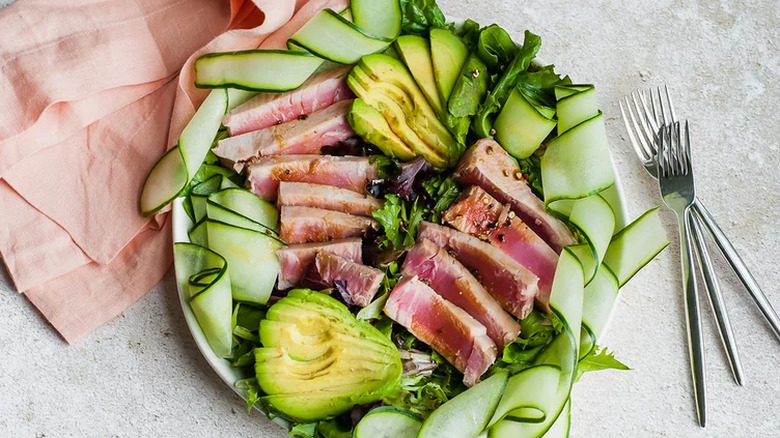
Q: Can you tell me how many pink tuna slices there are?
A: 12